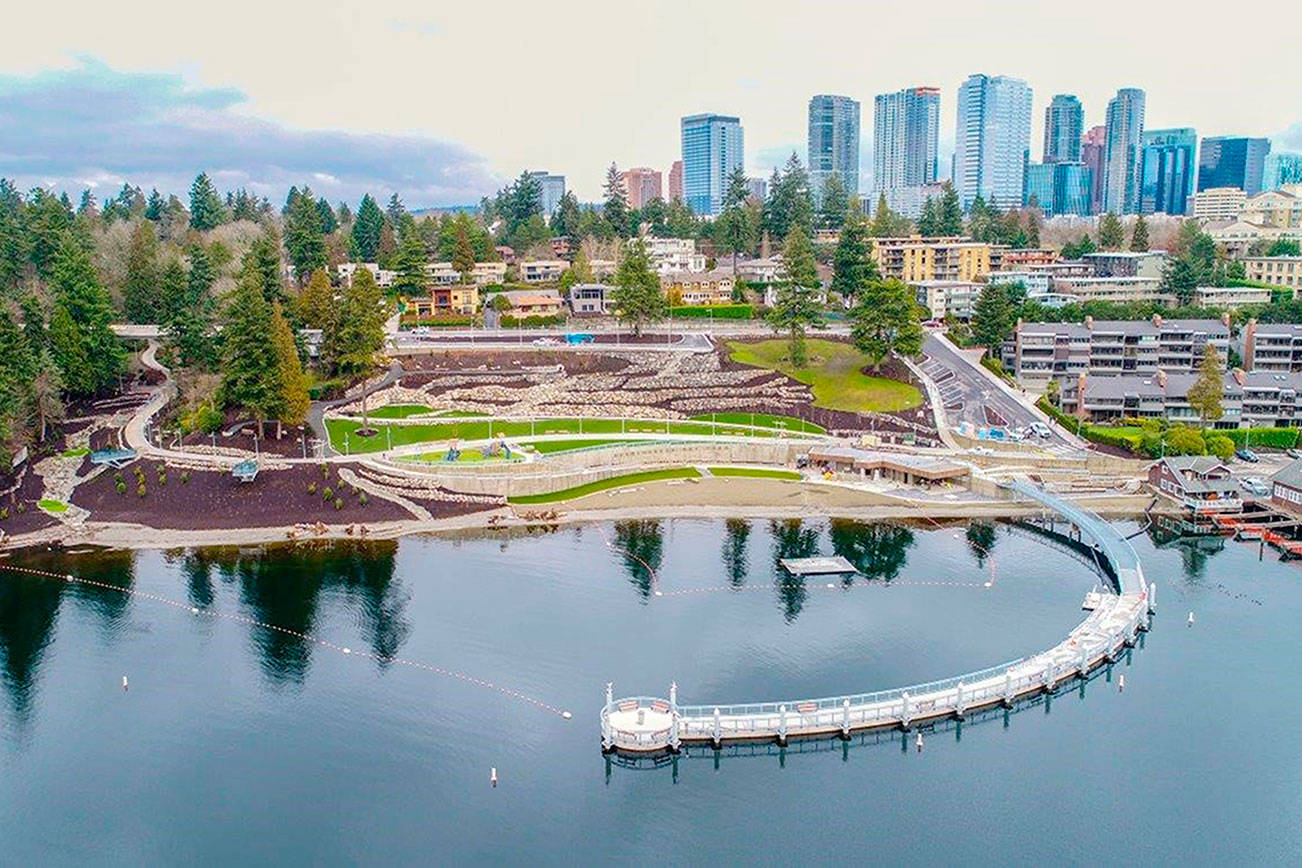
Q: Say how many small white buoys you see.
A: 5